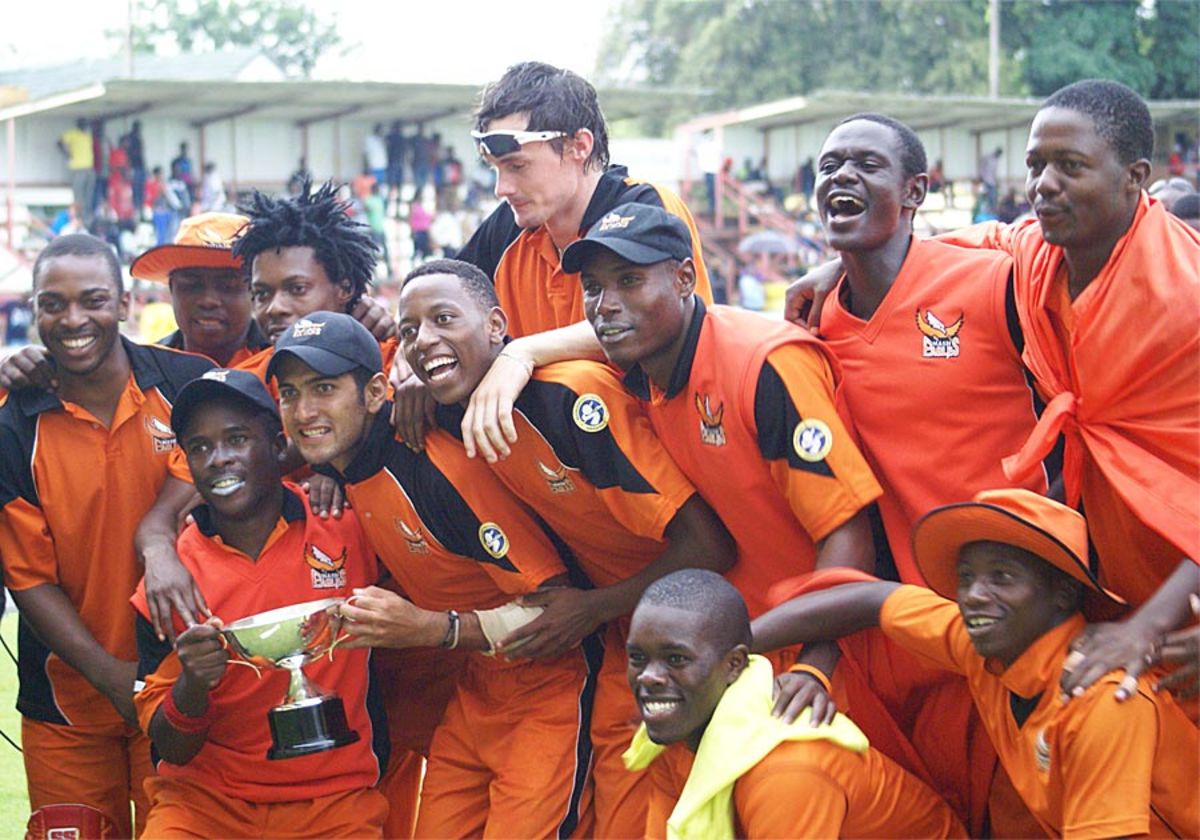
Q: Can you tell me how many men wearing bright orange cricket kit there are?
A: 12